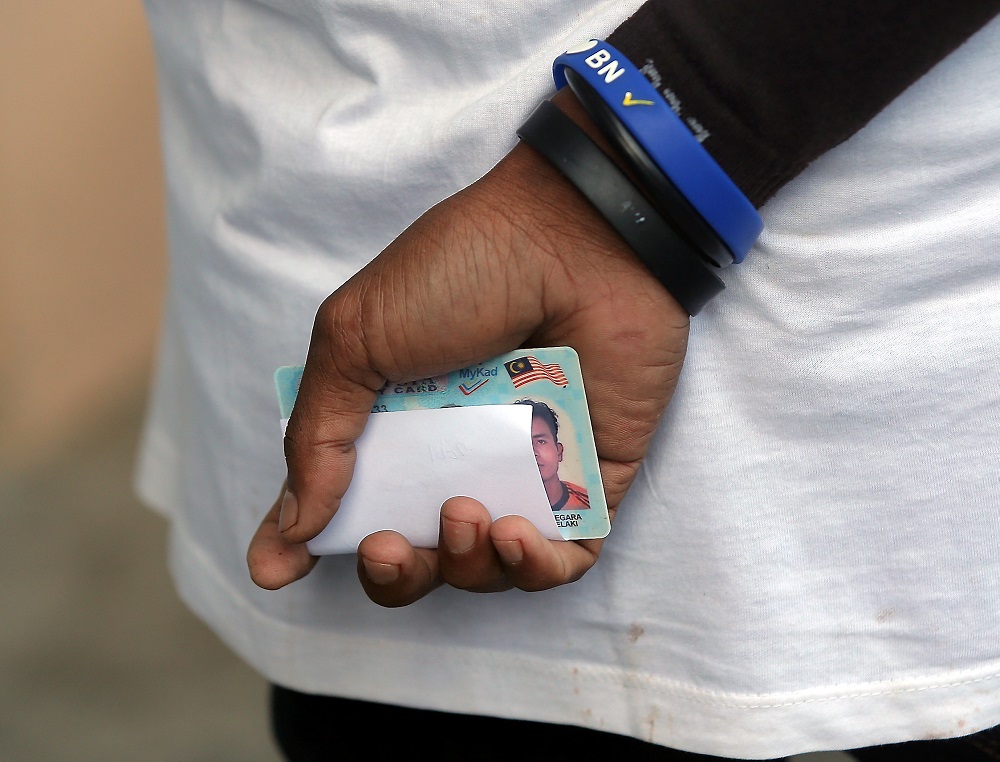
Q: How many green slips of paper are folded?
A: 0